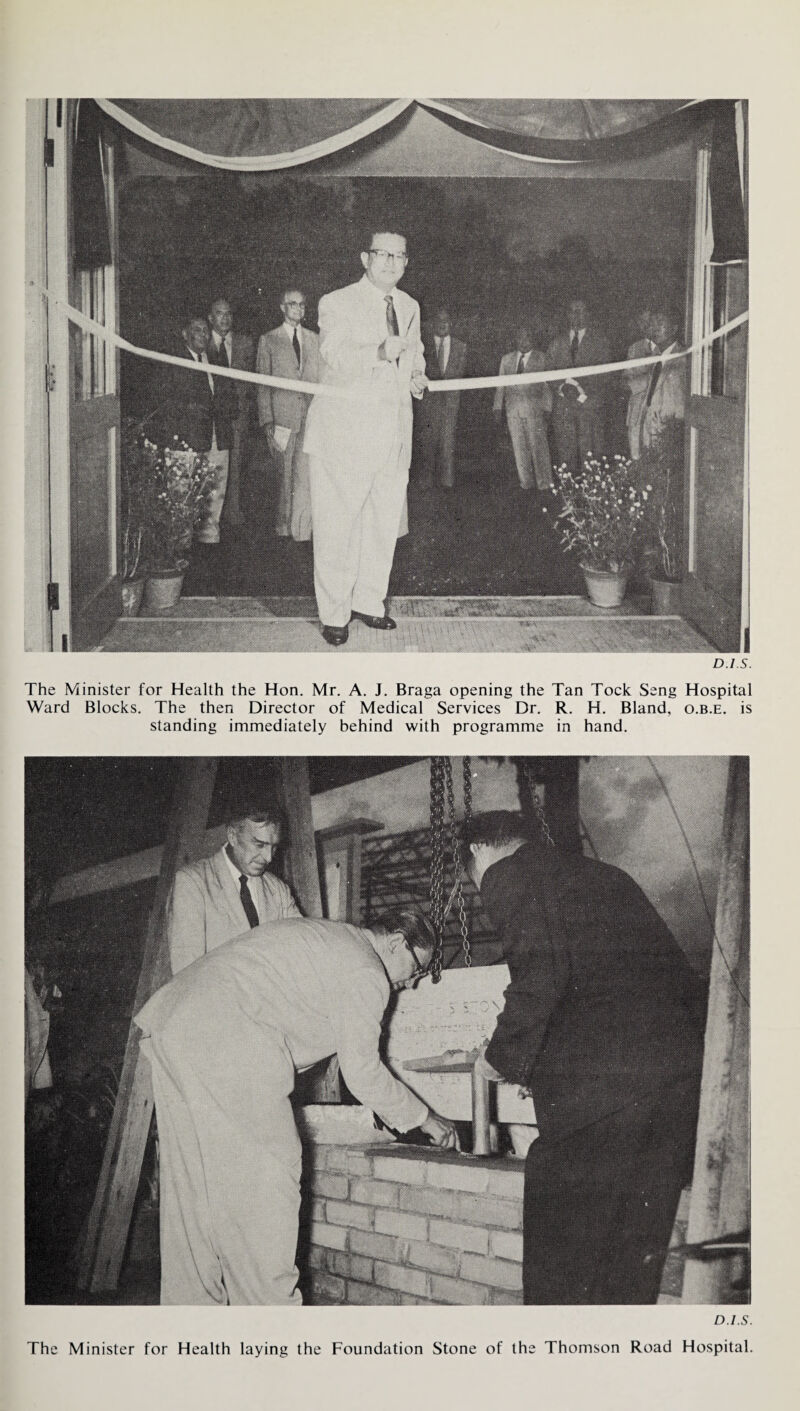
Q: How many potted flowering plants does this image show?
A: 2